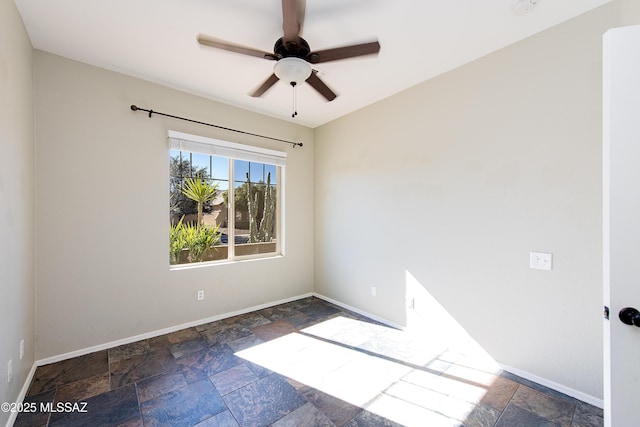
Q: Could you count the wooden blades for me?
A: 5